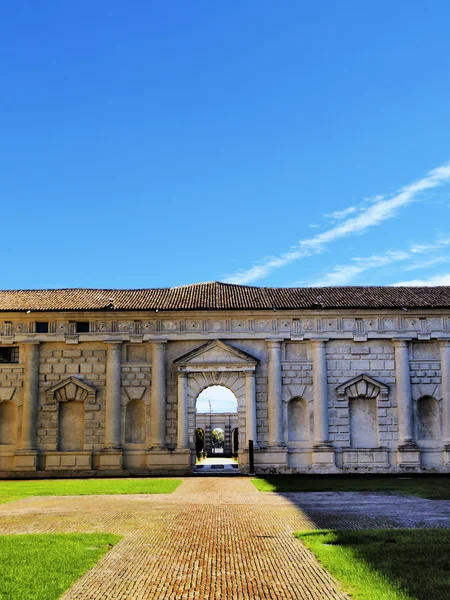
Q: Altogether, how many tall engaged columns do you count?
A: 7